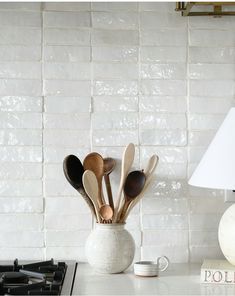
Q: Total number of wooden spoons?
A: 8